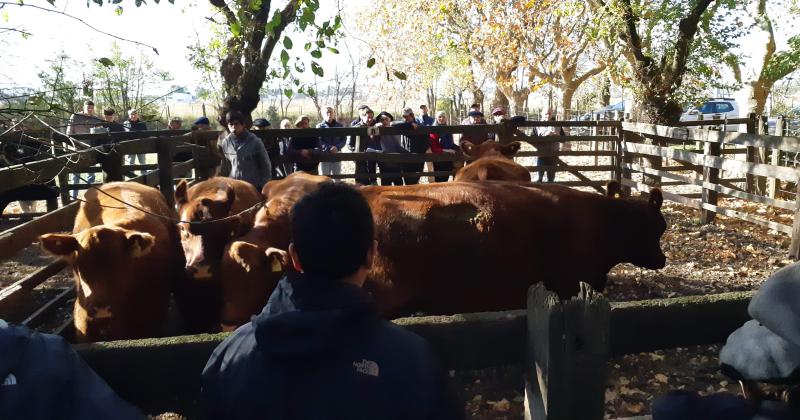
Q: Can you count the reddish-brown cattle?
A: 5